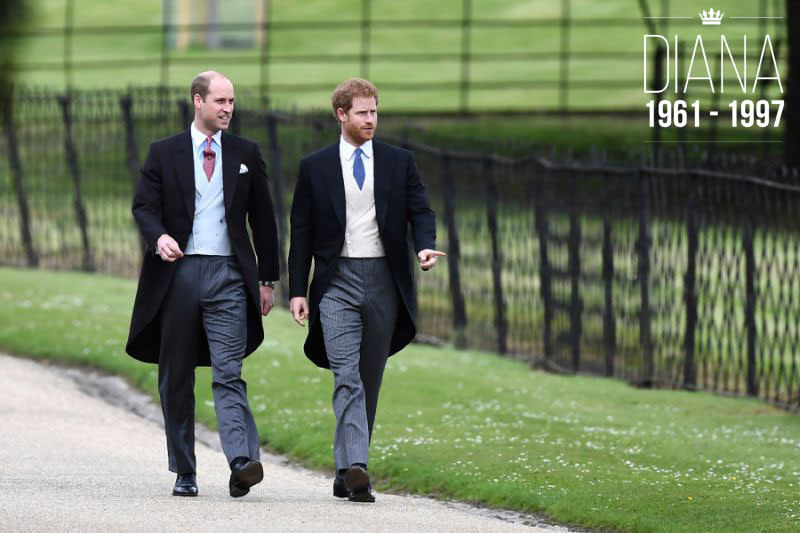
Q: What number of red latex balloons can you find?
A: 0